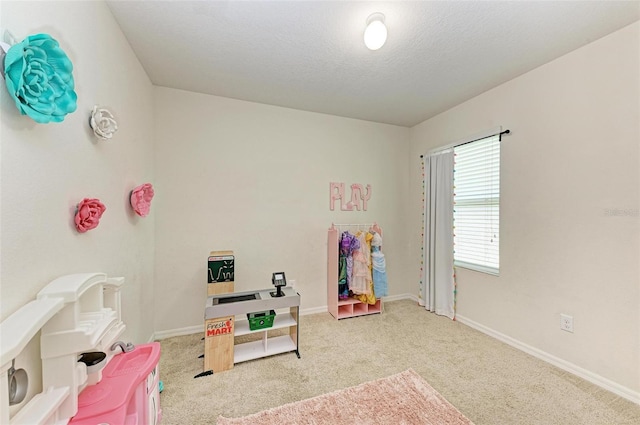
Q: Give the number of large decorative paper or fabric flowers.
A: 4